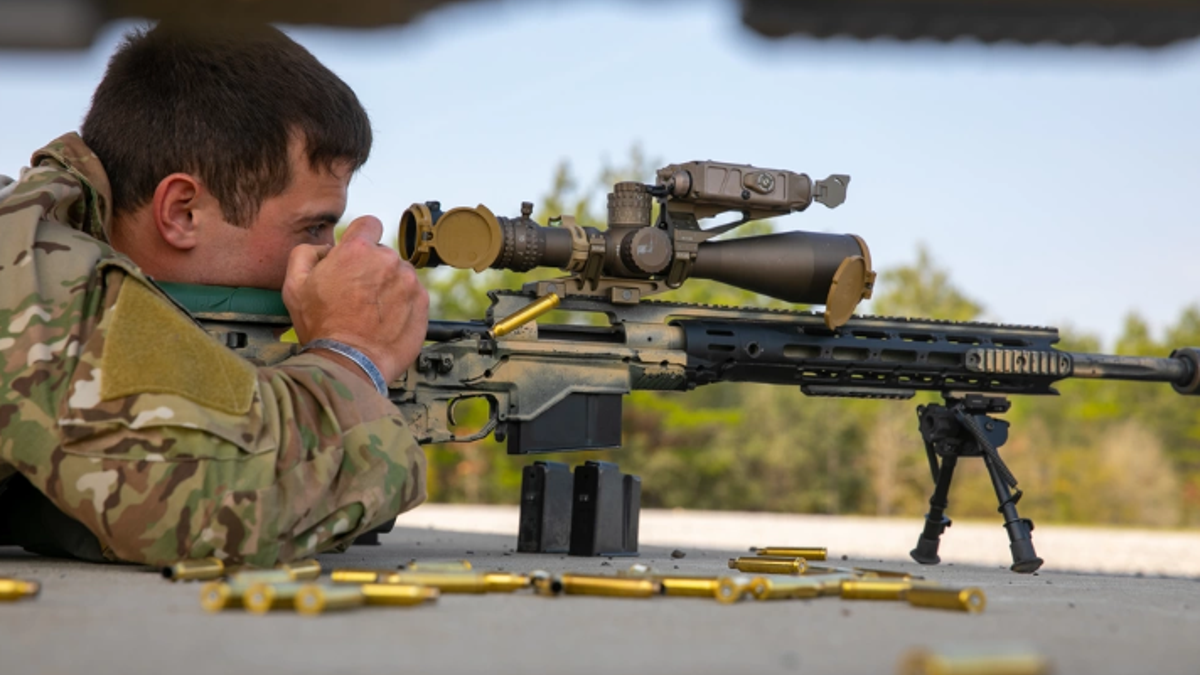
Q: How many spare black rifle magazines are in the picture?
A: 2